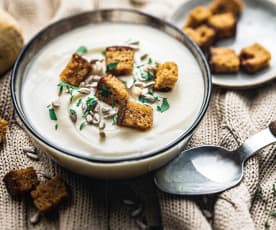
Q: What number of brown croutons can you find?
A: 14